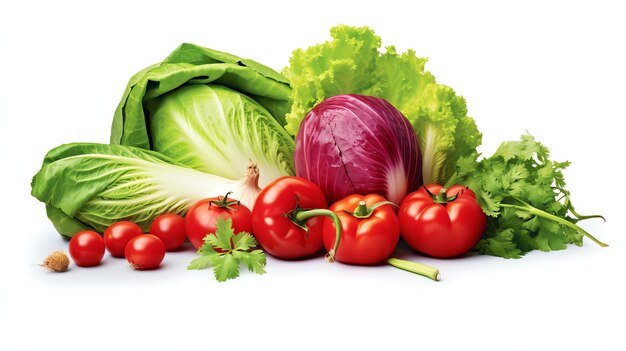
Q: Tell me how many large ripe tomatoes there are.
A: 4